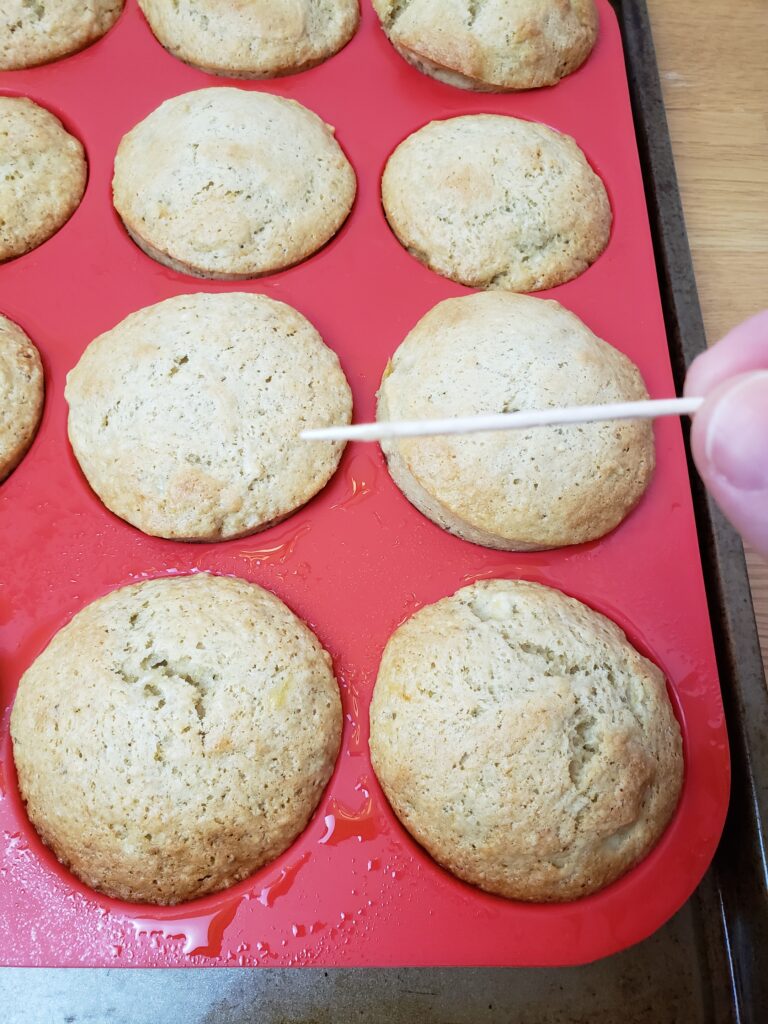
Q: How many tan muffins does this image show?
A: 11